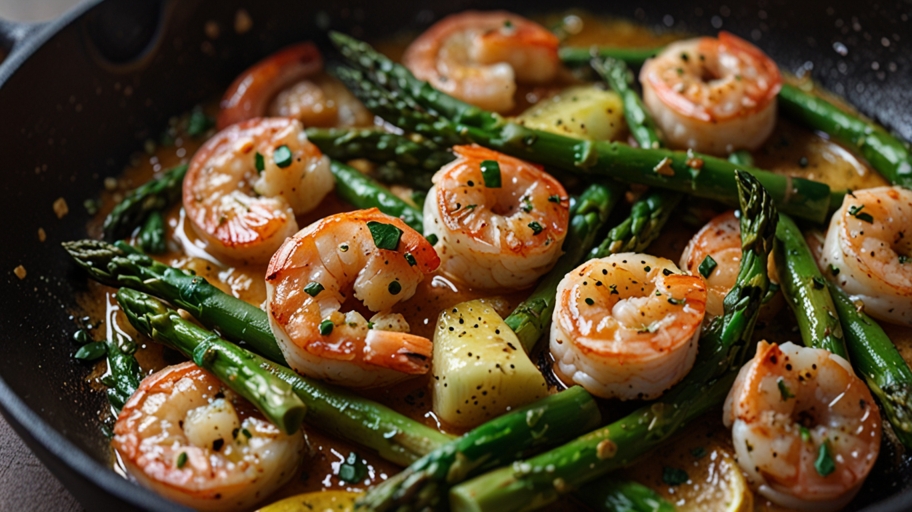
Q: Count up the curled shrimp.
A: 11